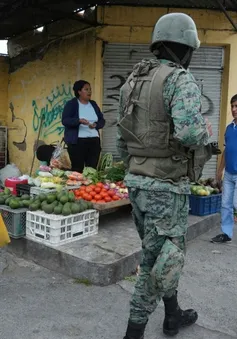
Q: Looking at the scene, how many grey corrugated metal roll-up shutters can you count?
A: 1